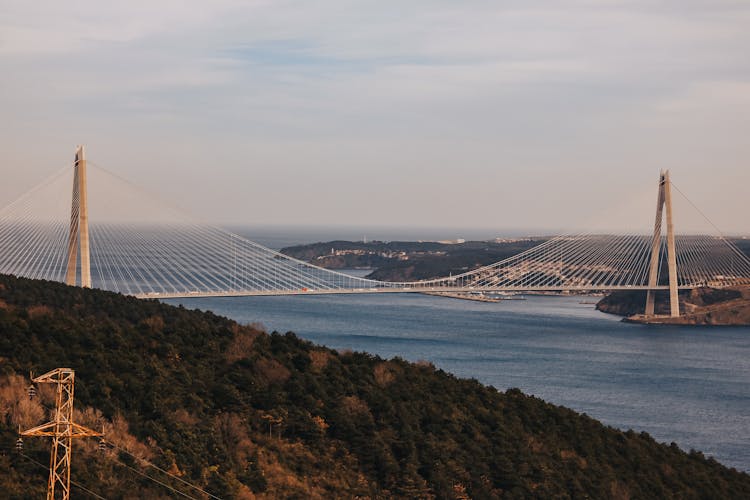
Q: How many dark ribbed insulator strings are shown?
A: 3